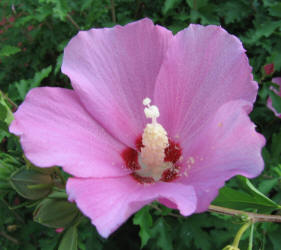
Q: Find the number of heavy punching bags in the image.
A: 0